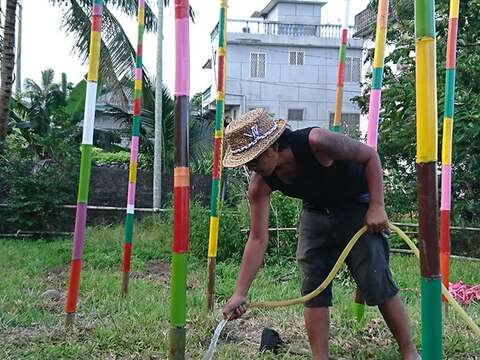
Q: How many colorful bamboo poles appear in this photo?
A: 8